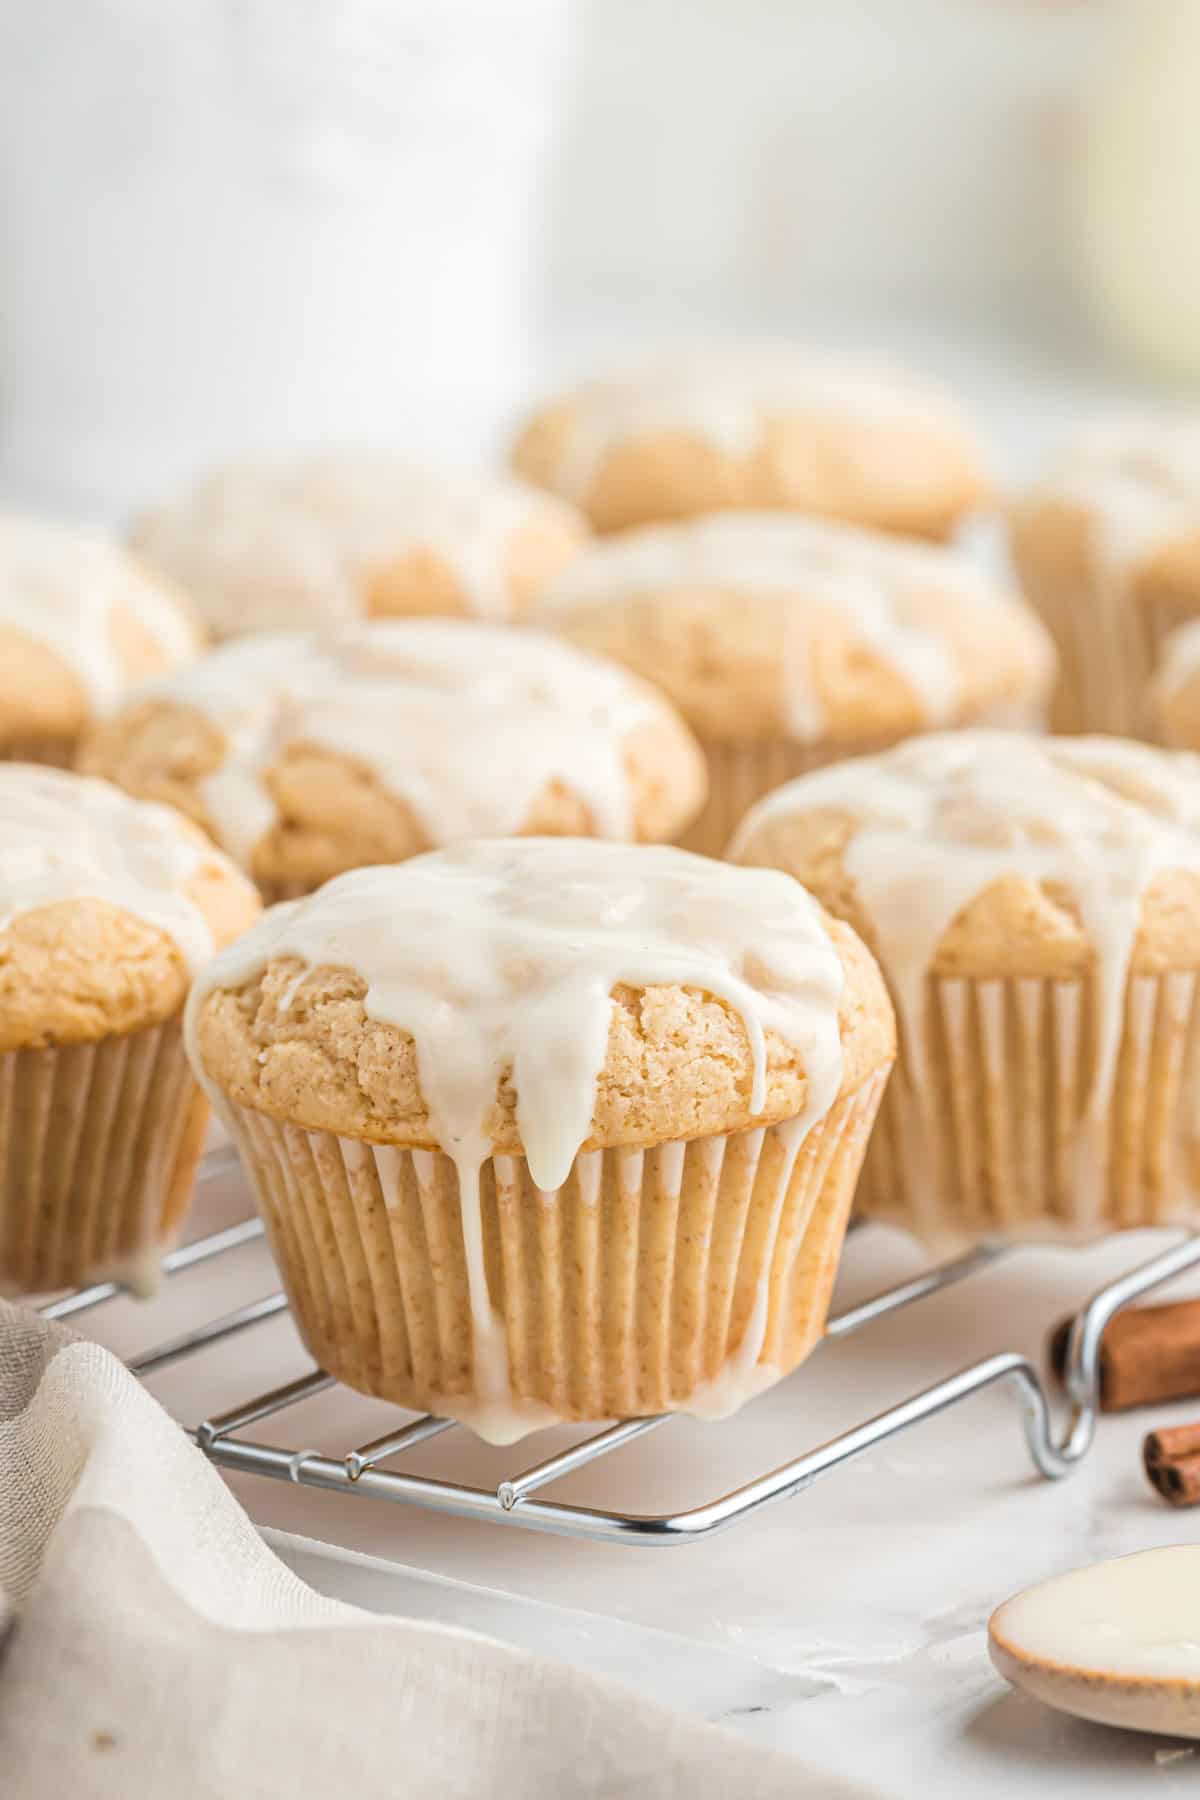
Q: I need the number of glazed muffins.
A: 10